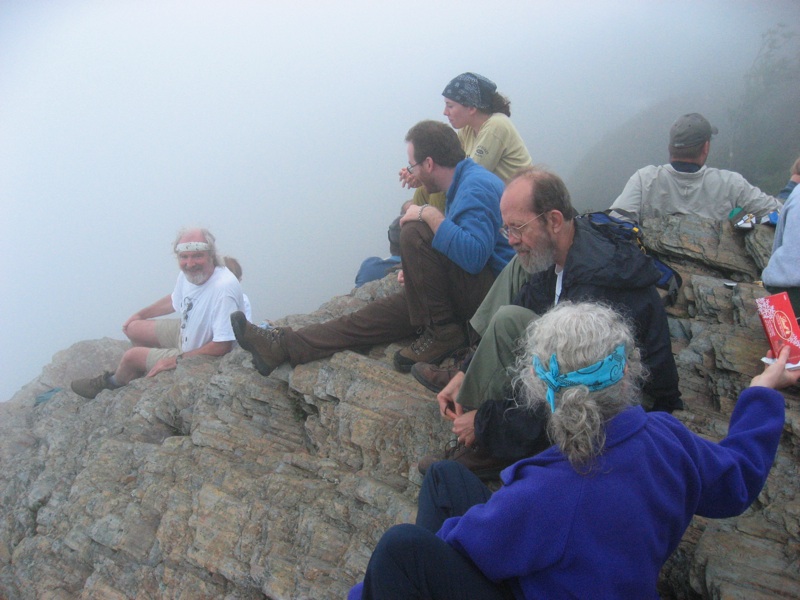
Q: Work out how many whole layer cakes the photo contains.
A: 0